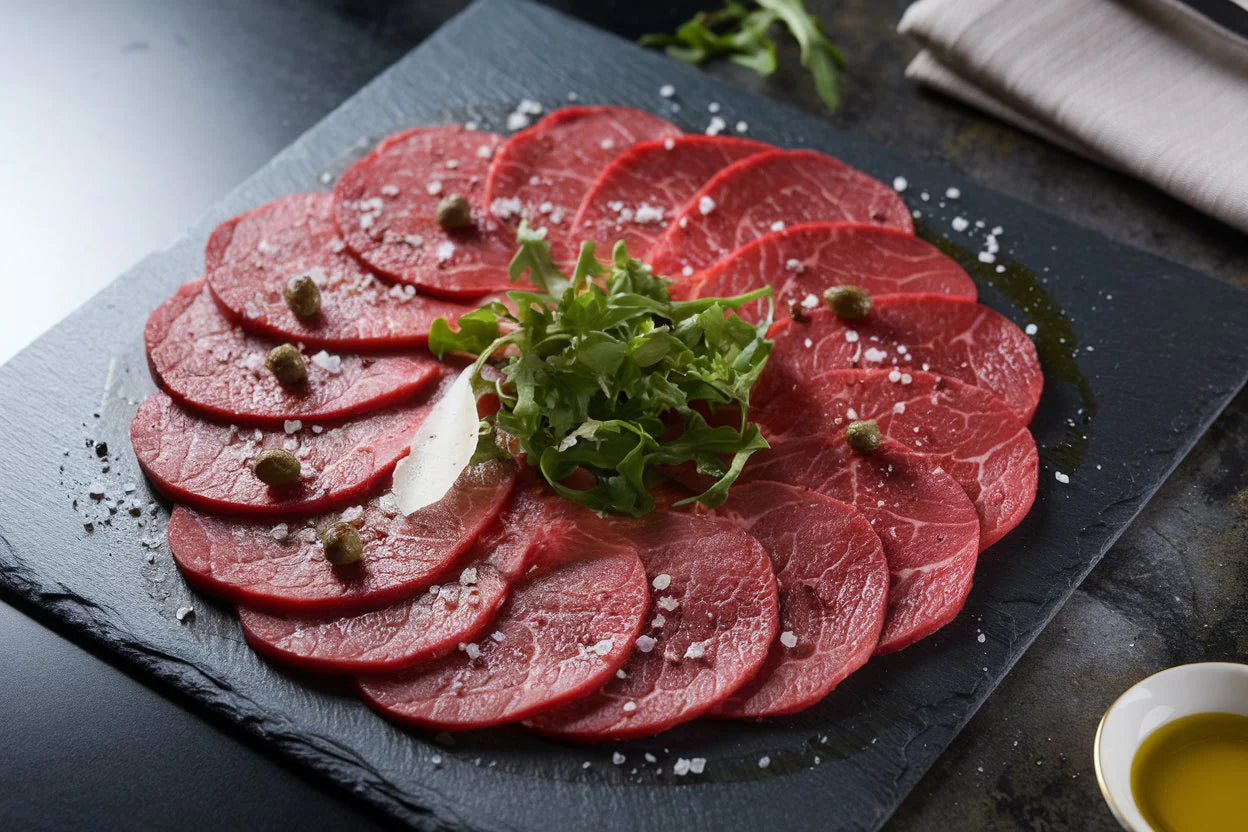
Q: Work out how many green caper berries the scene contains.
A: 7